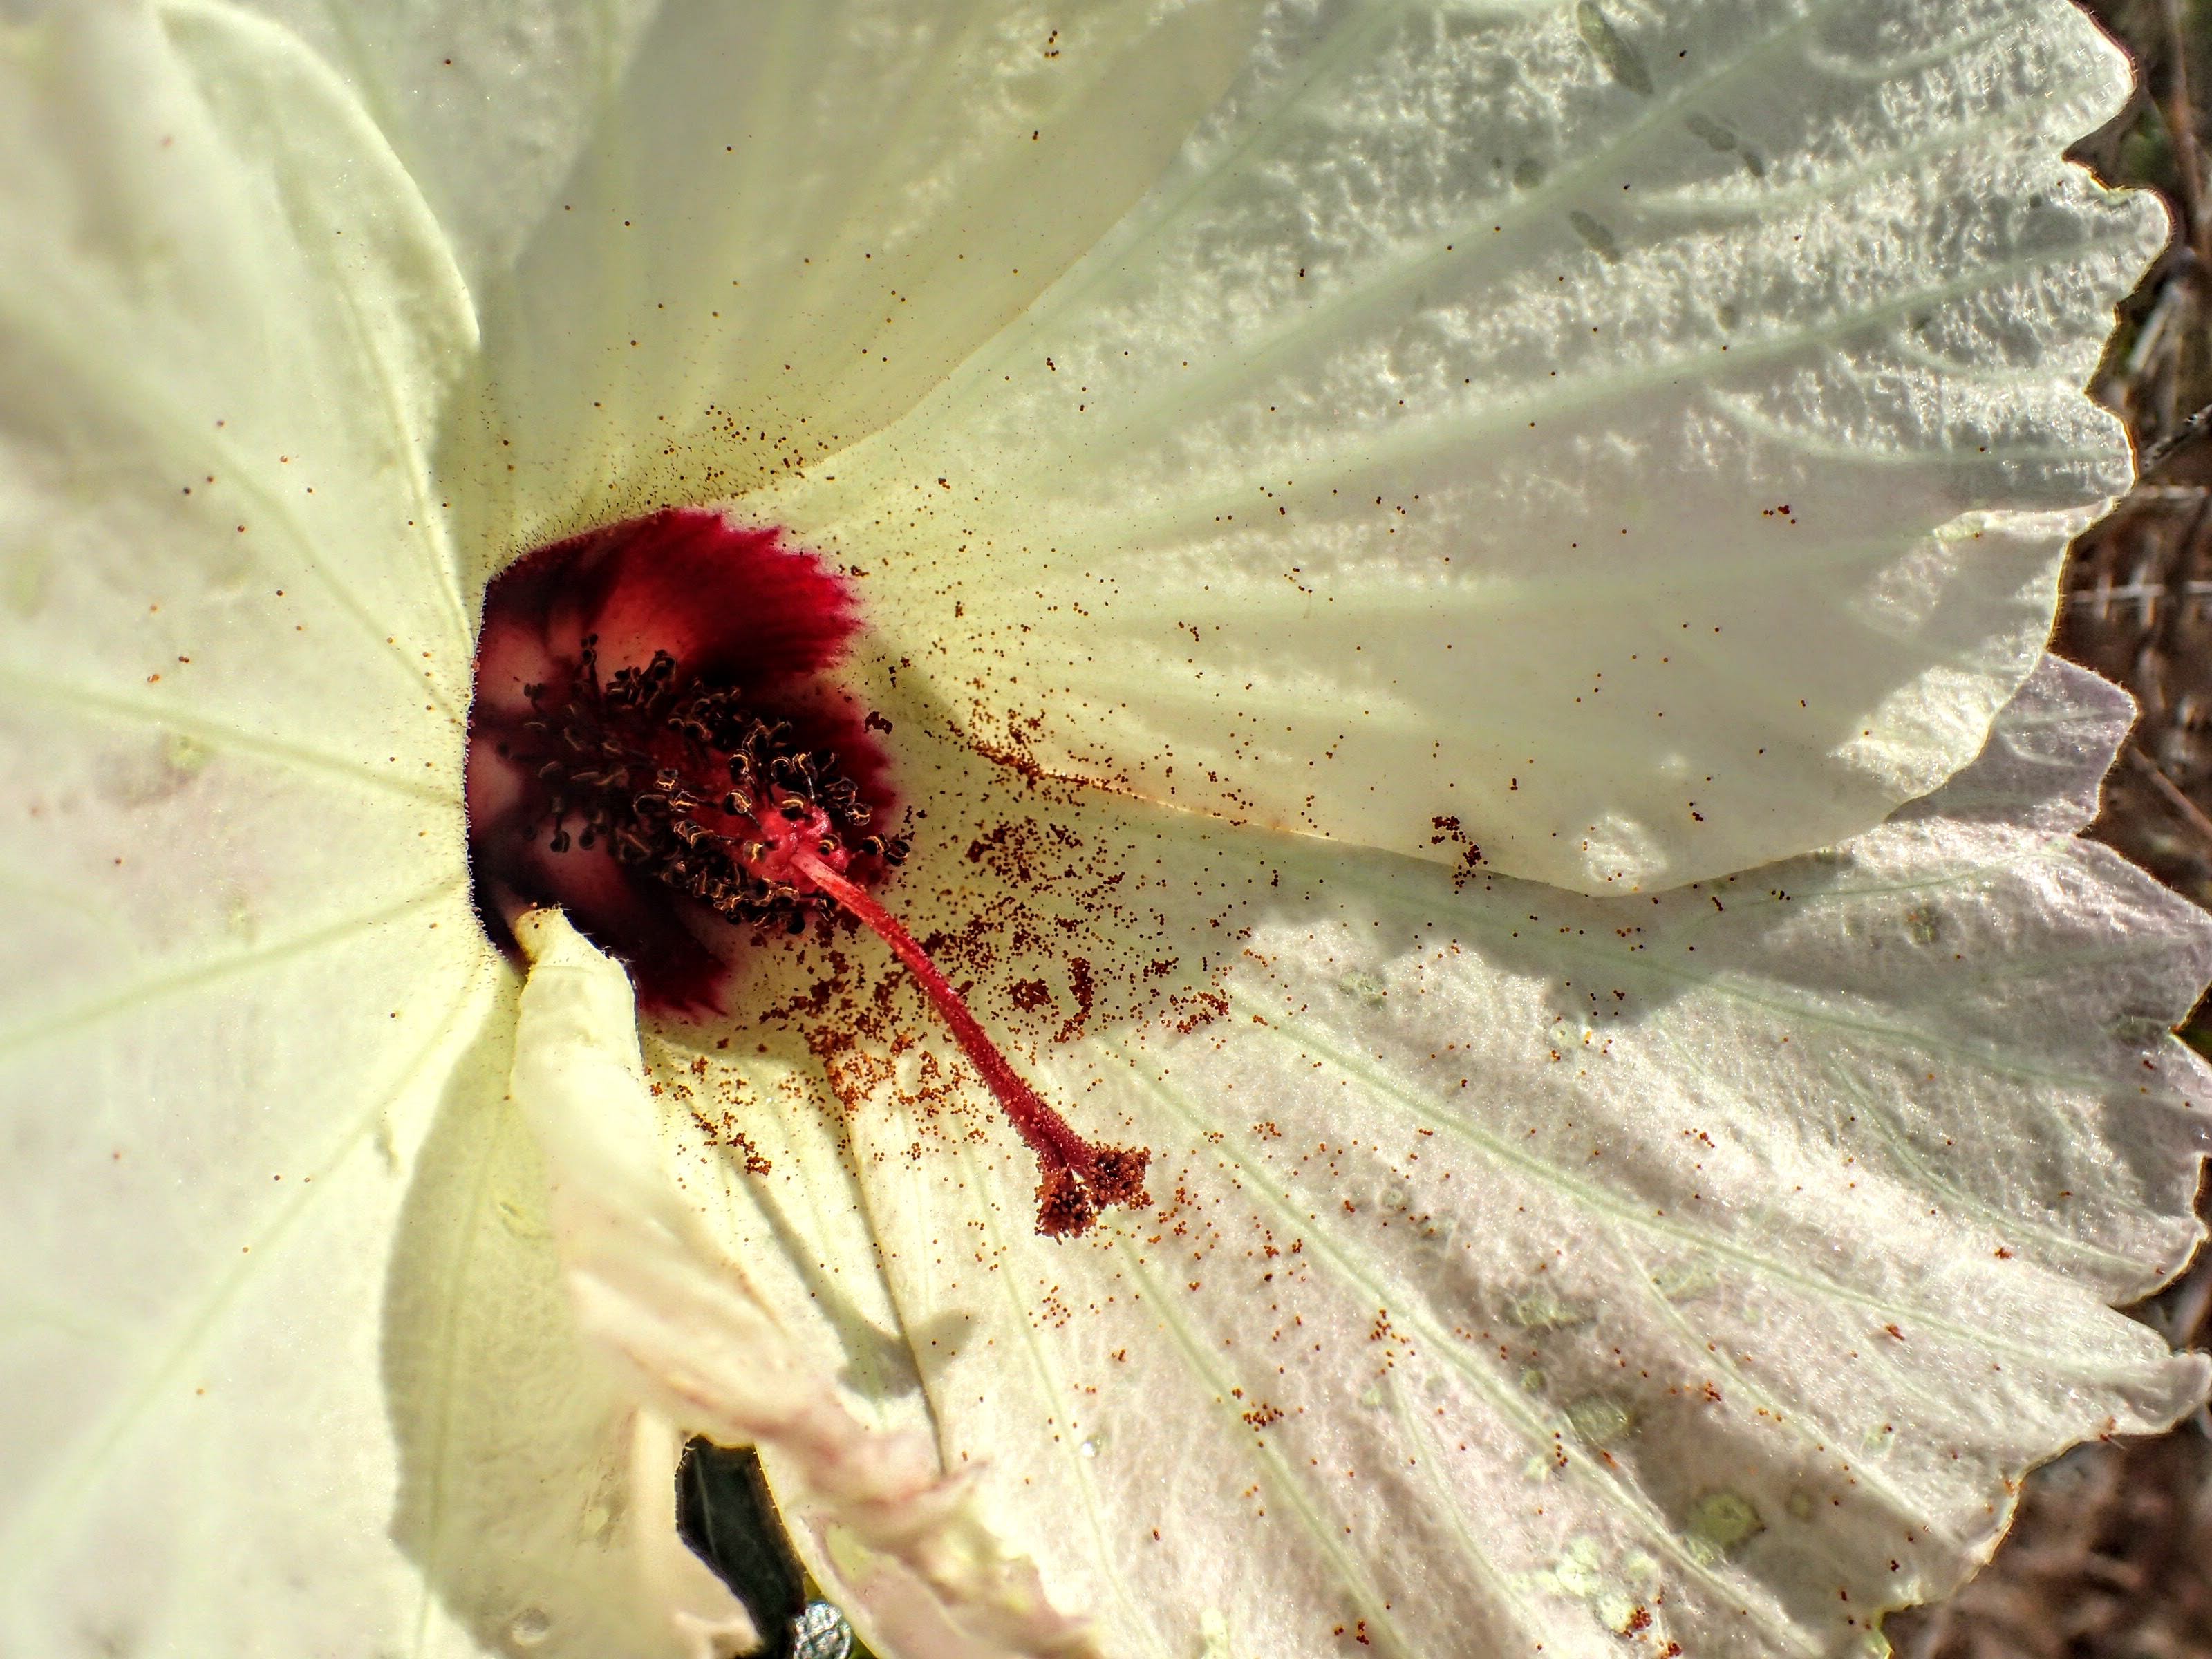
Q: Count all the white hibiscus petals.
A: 5